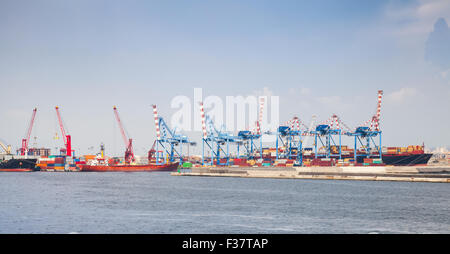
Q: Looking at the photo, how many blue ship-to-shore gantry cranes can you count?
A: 6